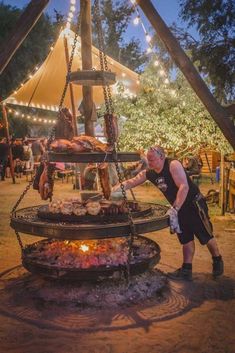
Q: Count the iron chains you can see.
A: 3